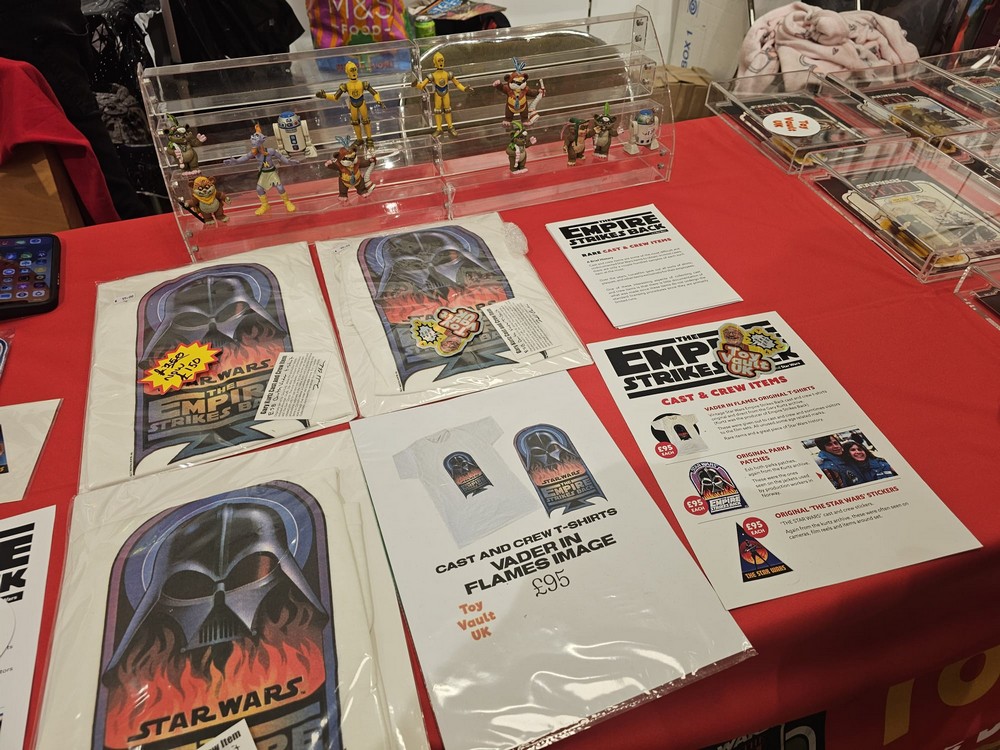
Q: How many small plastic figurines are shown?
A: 12